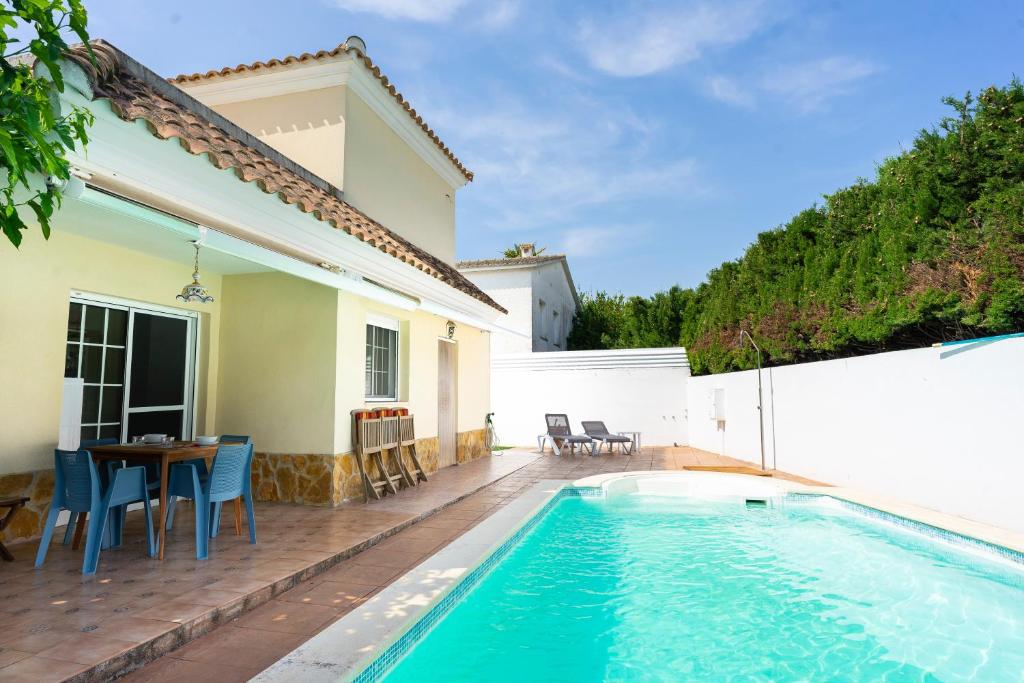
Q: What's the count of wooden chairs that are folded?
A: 3